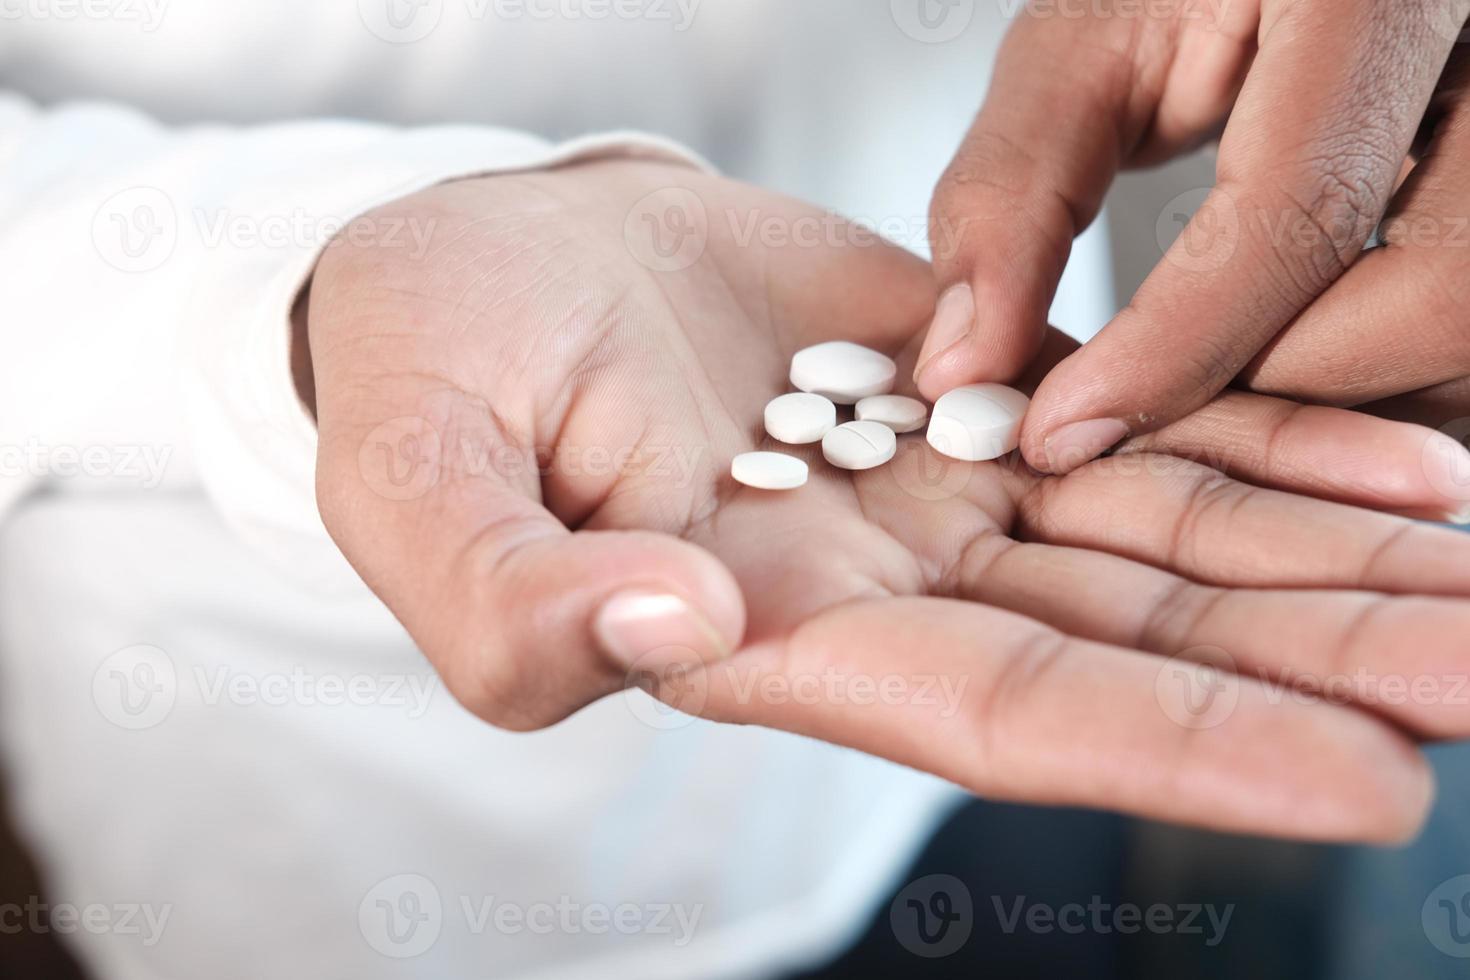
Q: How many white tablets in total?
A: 6